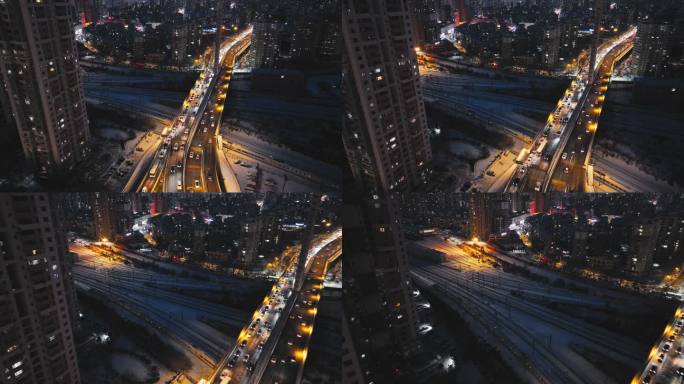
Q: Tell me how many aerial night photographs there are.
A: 4